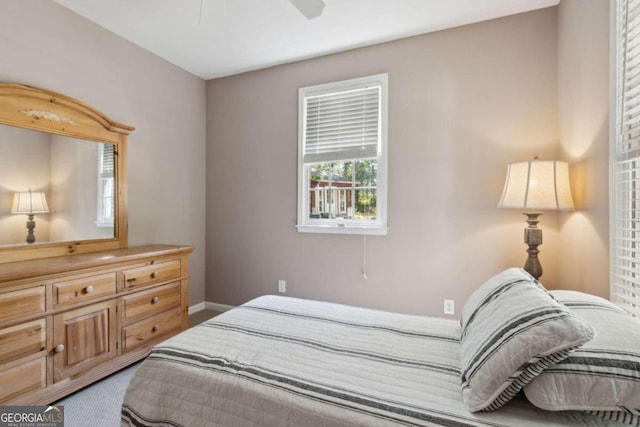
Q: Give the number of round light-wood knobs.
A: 5